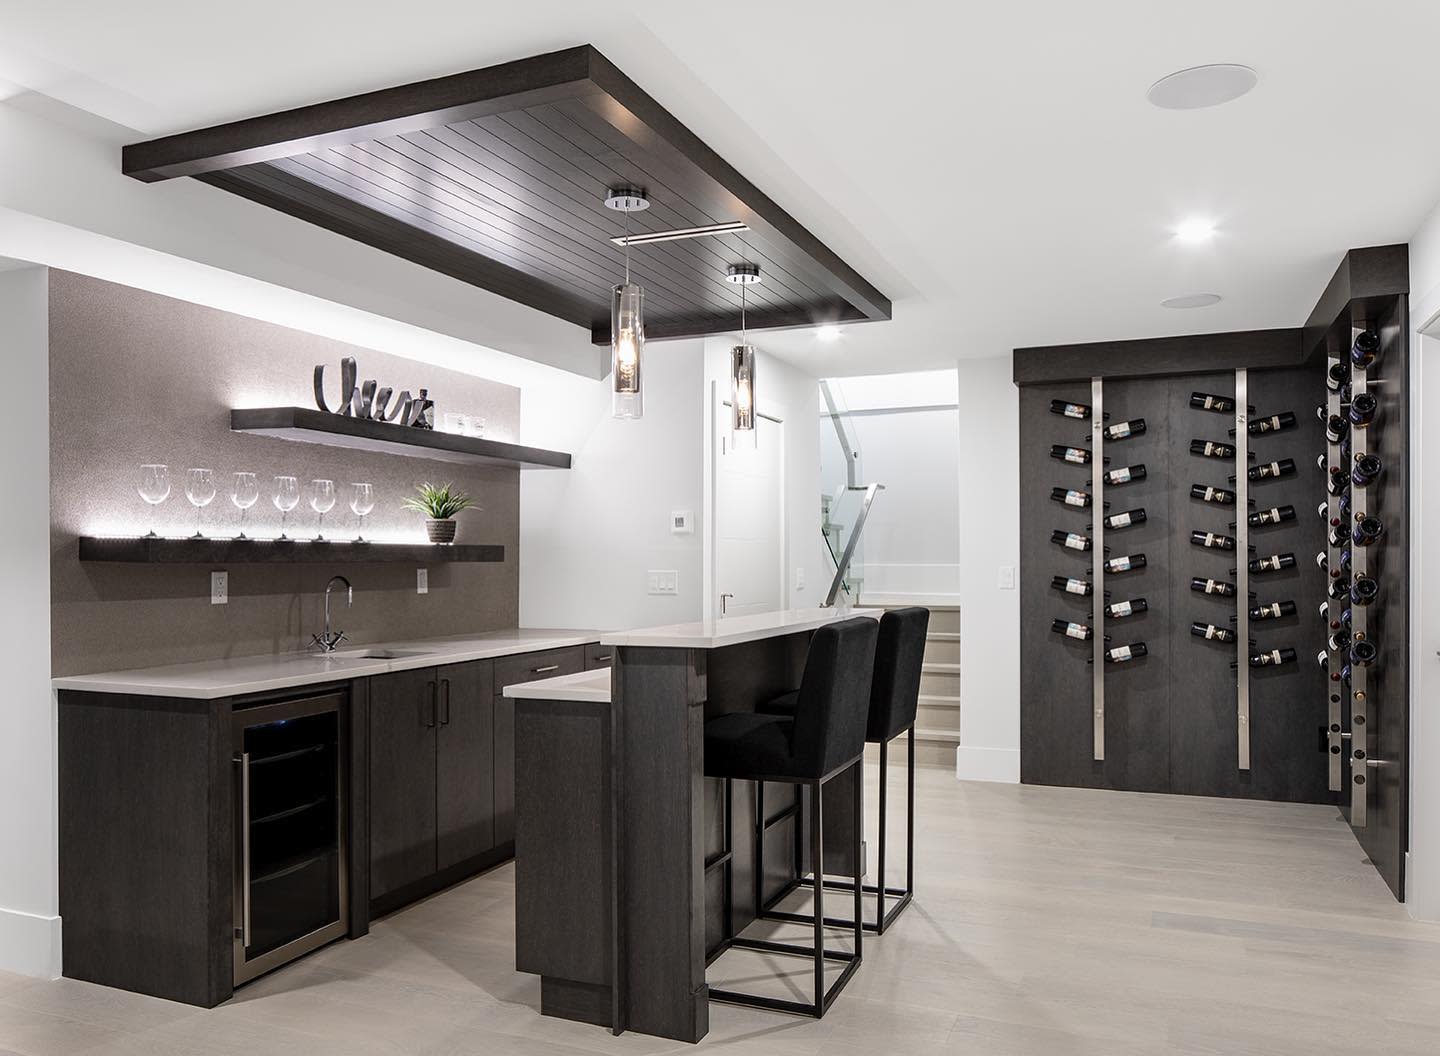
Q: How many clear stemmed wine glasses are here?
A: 6